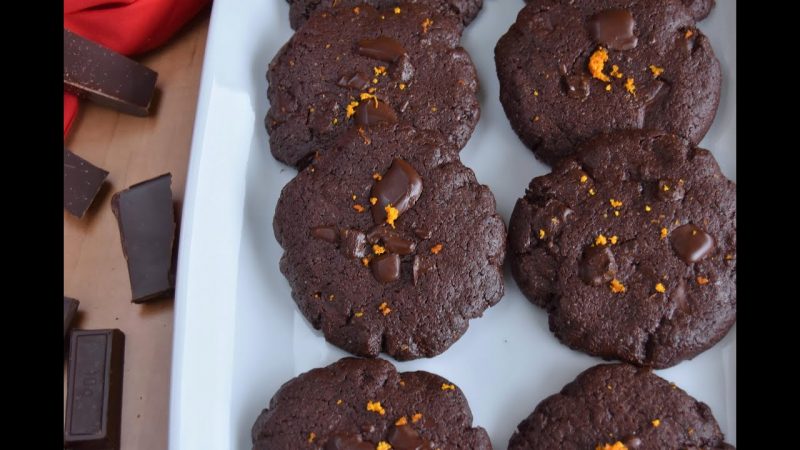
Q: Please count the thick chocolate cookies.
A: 8